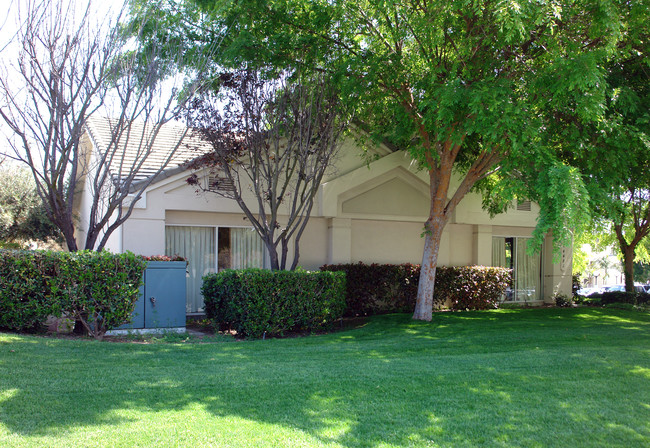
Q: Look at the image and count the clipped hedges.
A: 3